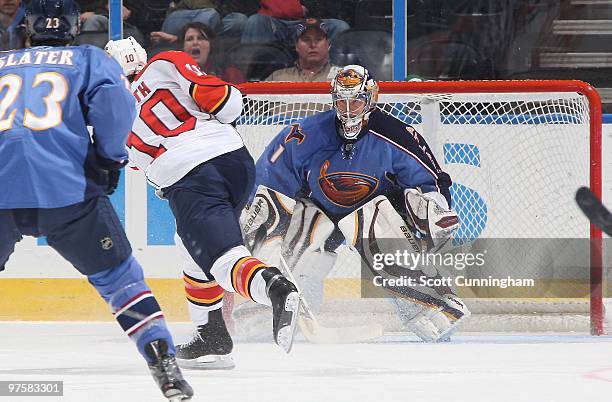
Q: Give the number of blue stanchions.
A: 2